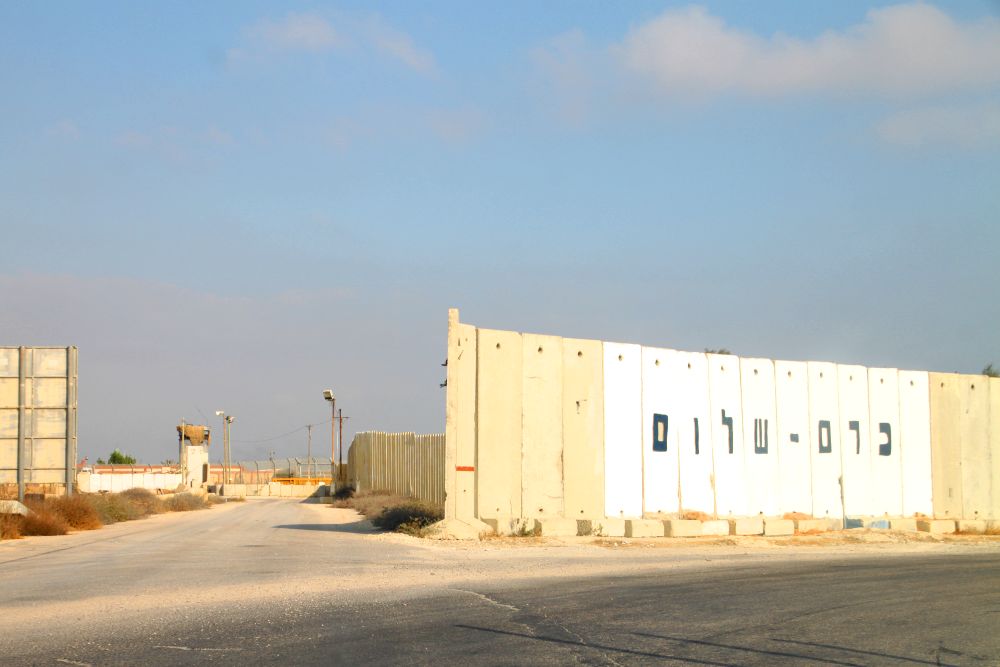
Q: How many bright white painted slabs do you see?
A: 10